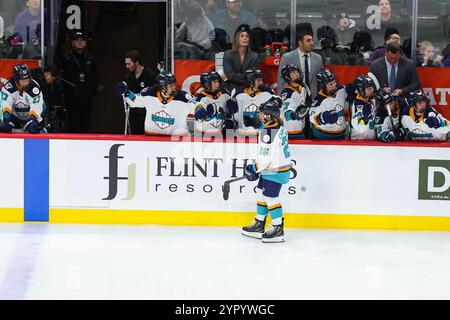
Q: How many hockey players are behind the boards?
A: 9